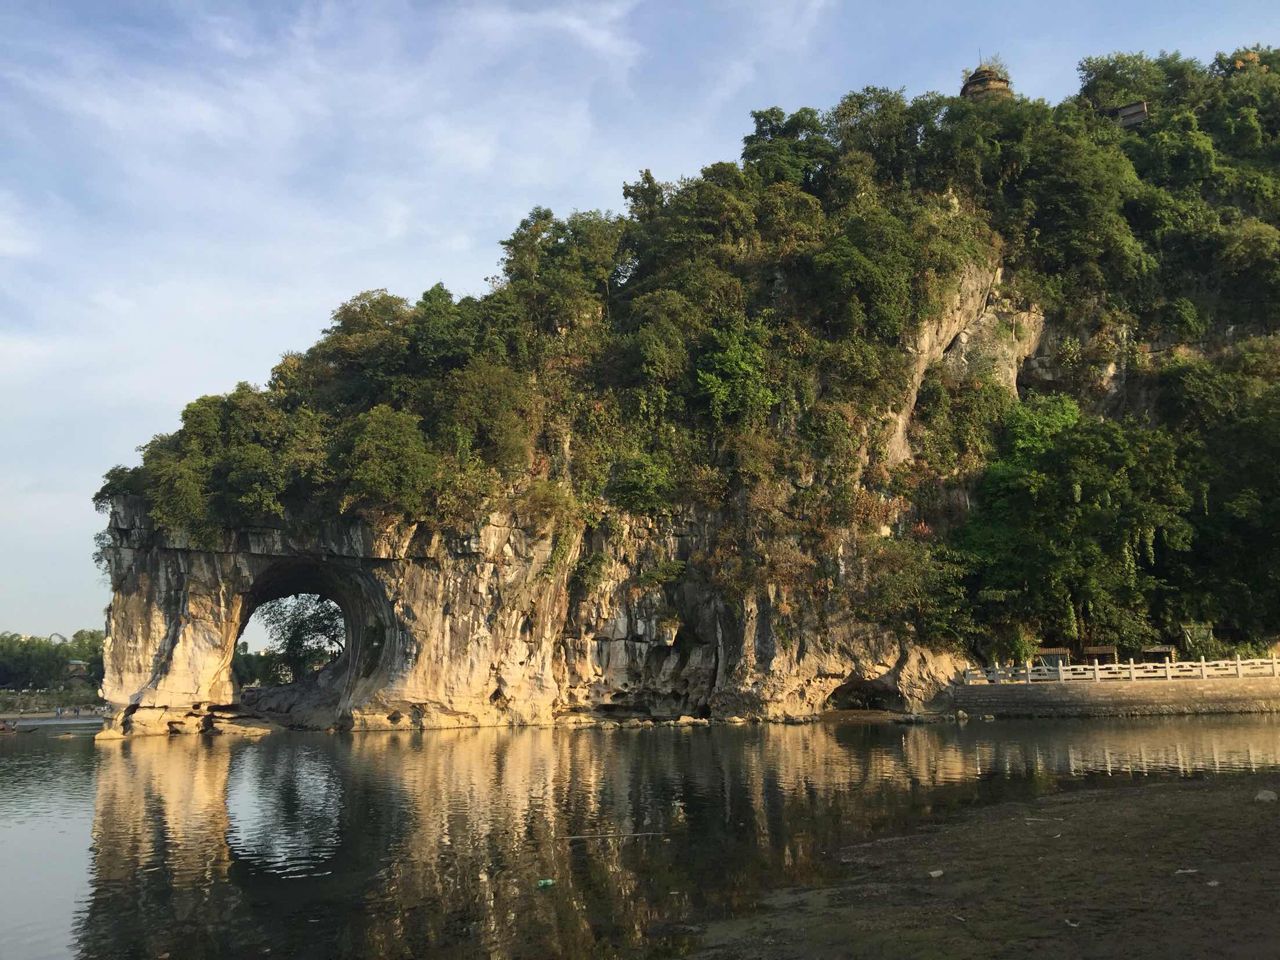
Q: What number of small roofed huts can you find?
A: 3